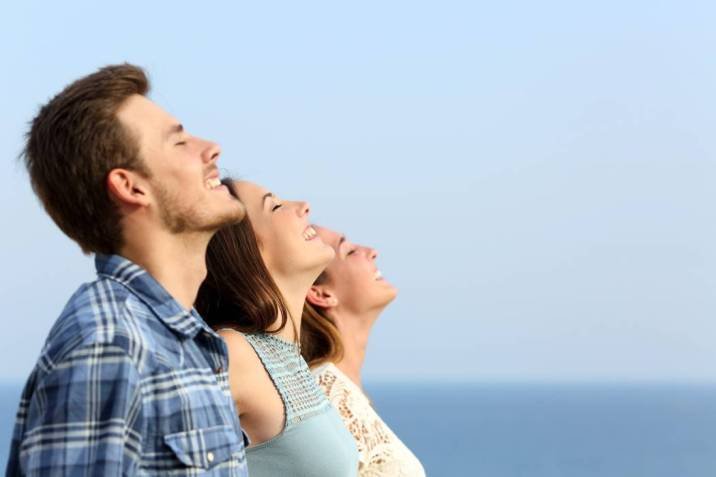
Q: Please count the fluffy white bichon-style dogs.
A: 0